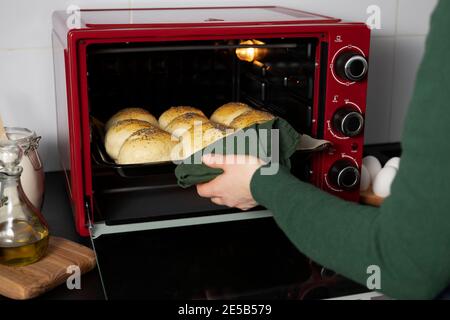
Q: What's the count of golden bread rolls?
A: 8